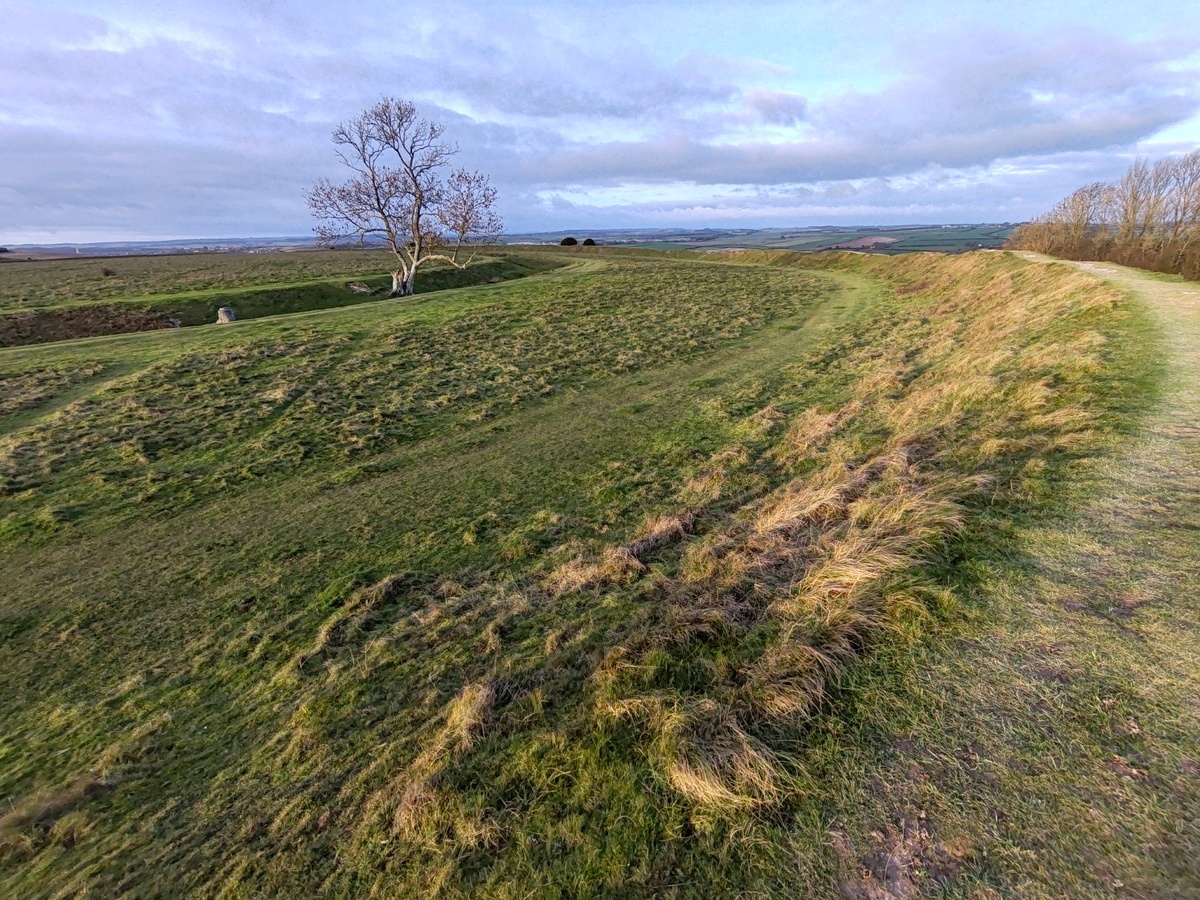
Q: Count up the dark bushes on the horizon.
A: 2